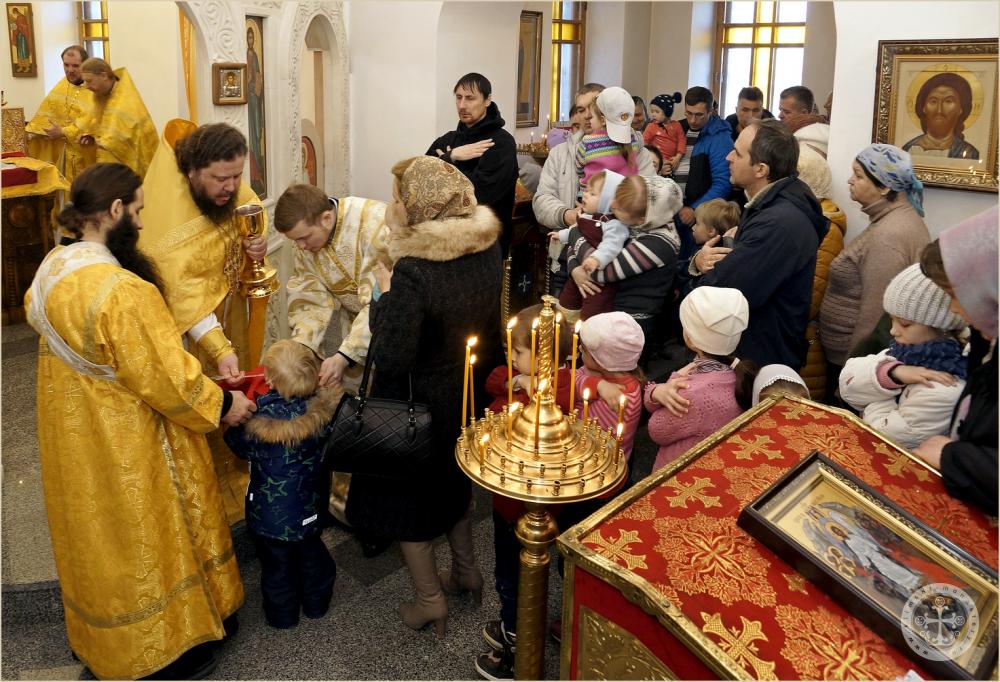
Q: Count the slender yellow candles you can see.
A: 12